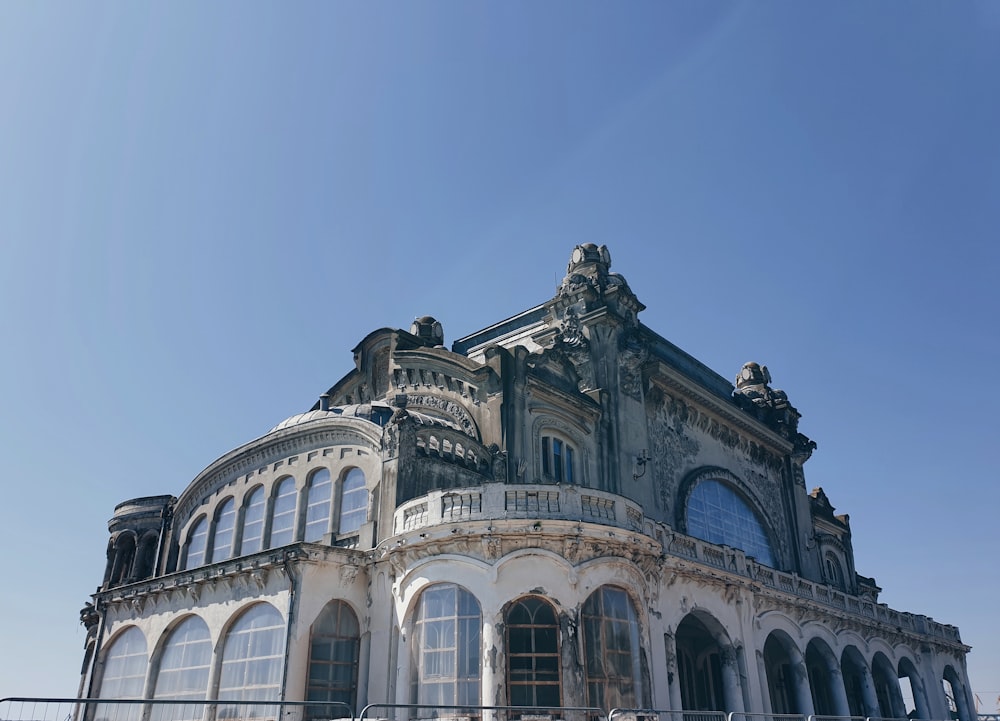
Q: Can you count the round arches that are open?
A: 7